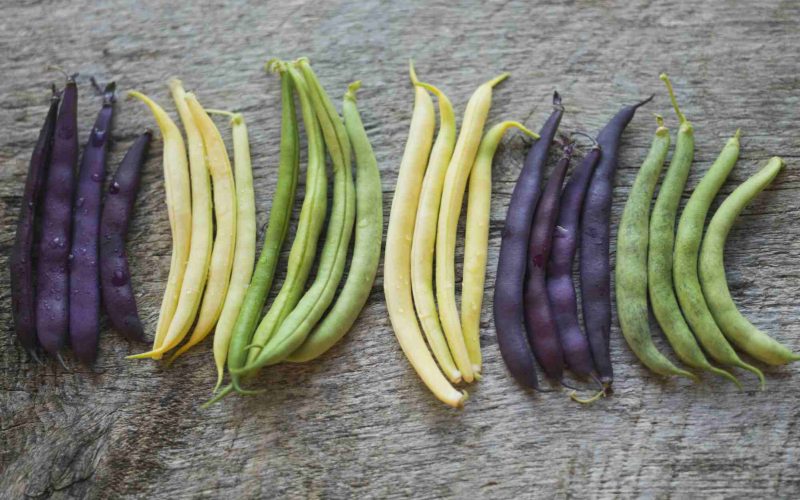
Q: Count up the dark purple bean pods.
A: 8